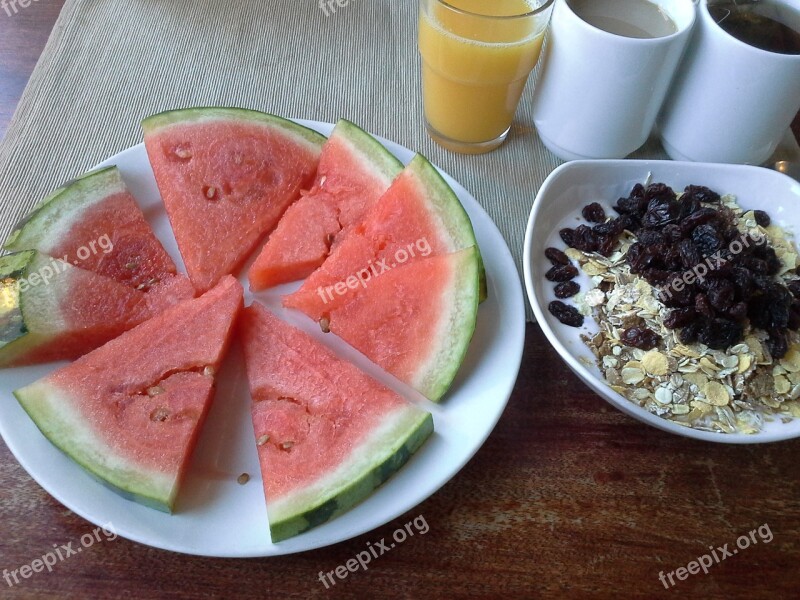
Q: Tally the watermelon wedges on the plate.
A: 8